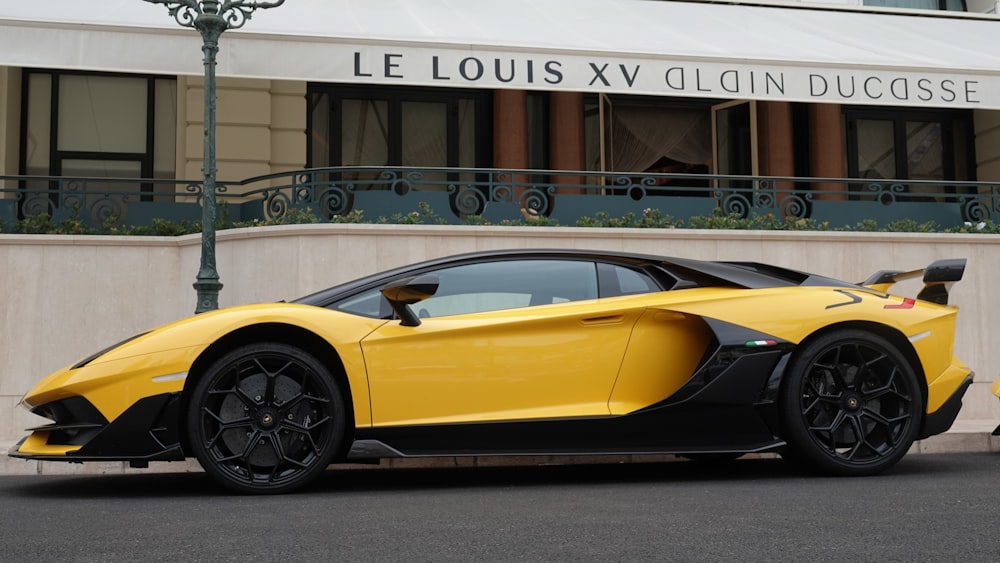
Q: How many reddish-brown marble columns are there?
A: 4